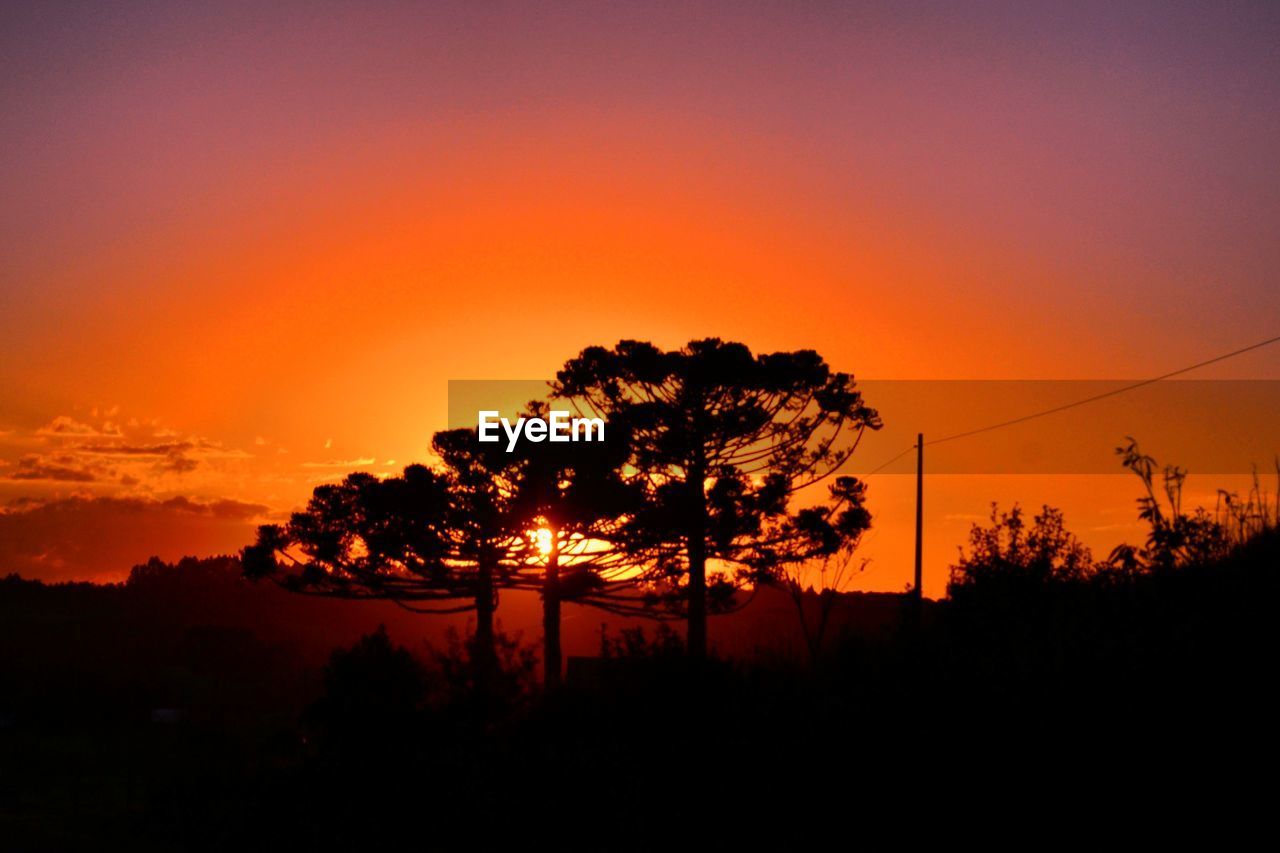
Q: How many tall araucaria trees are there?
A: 3